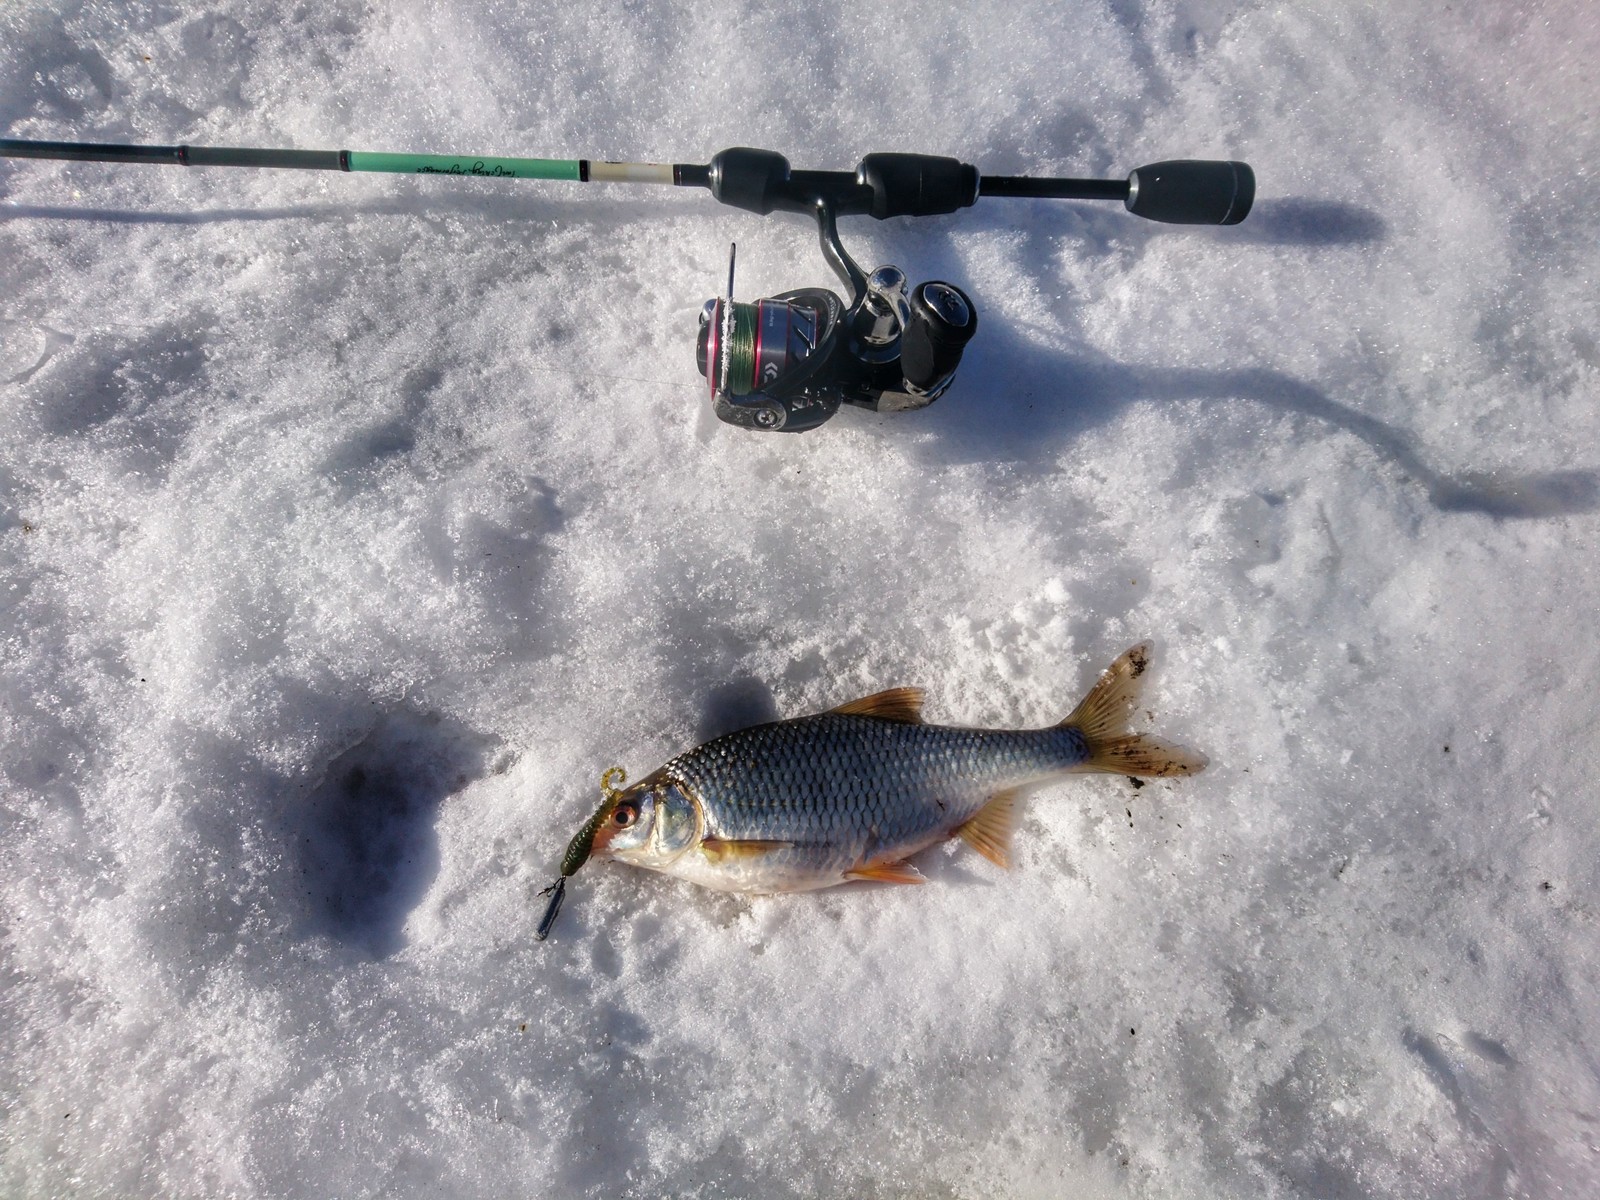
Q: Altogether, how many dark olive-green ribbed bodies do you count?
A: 1